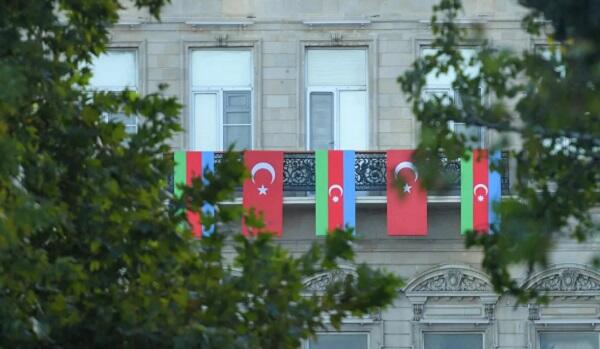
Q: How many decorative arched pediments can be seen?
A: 3